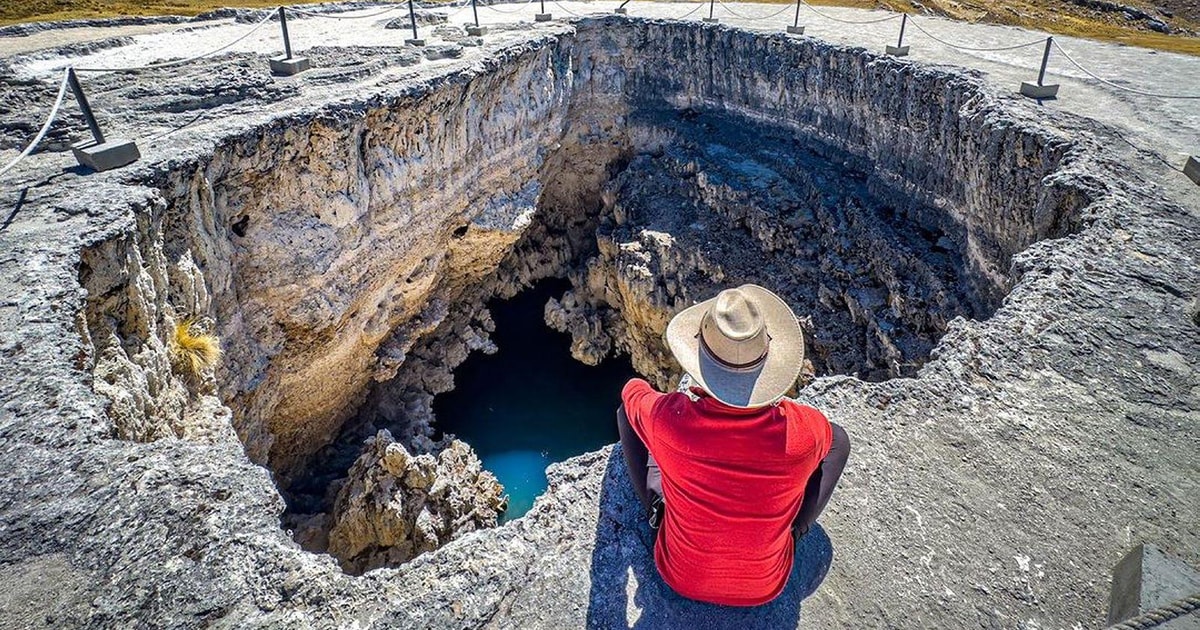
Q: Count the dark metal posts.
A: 10